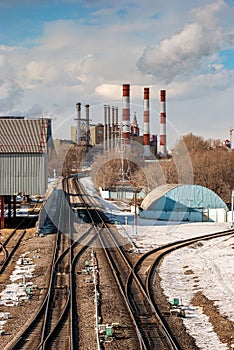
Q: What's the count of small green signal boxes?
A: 4